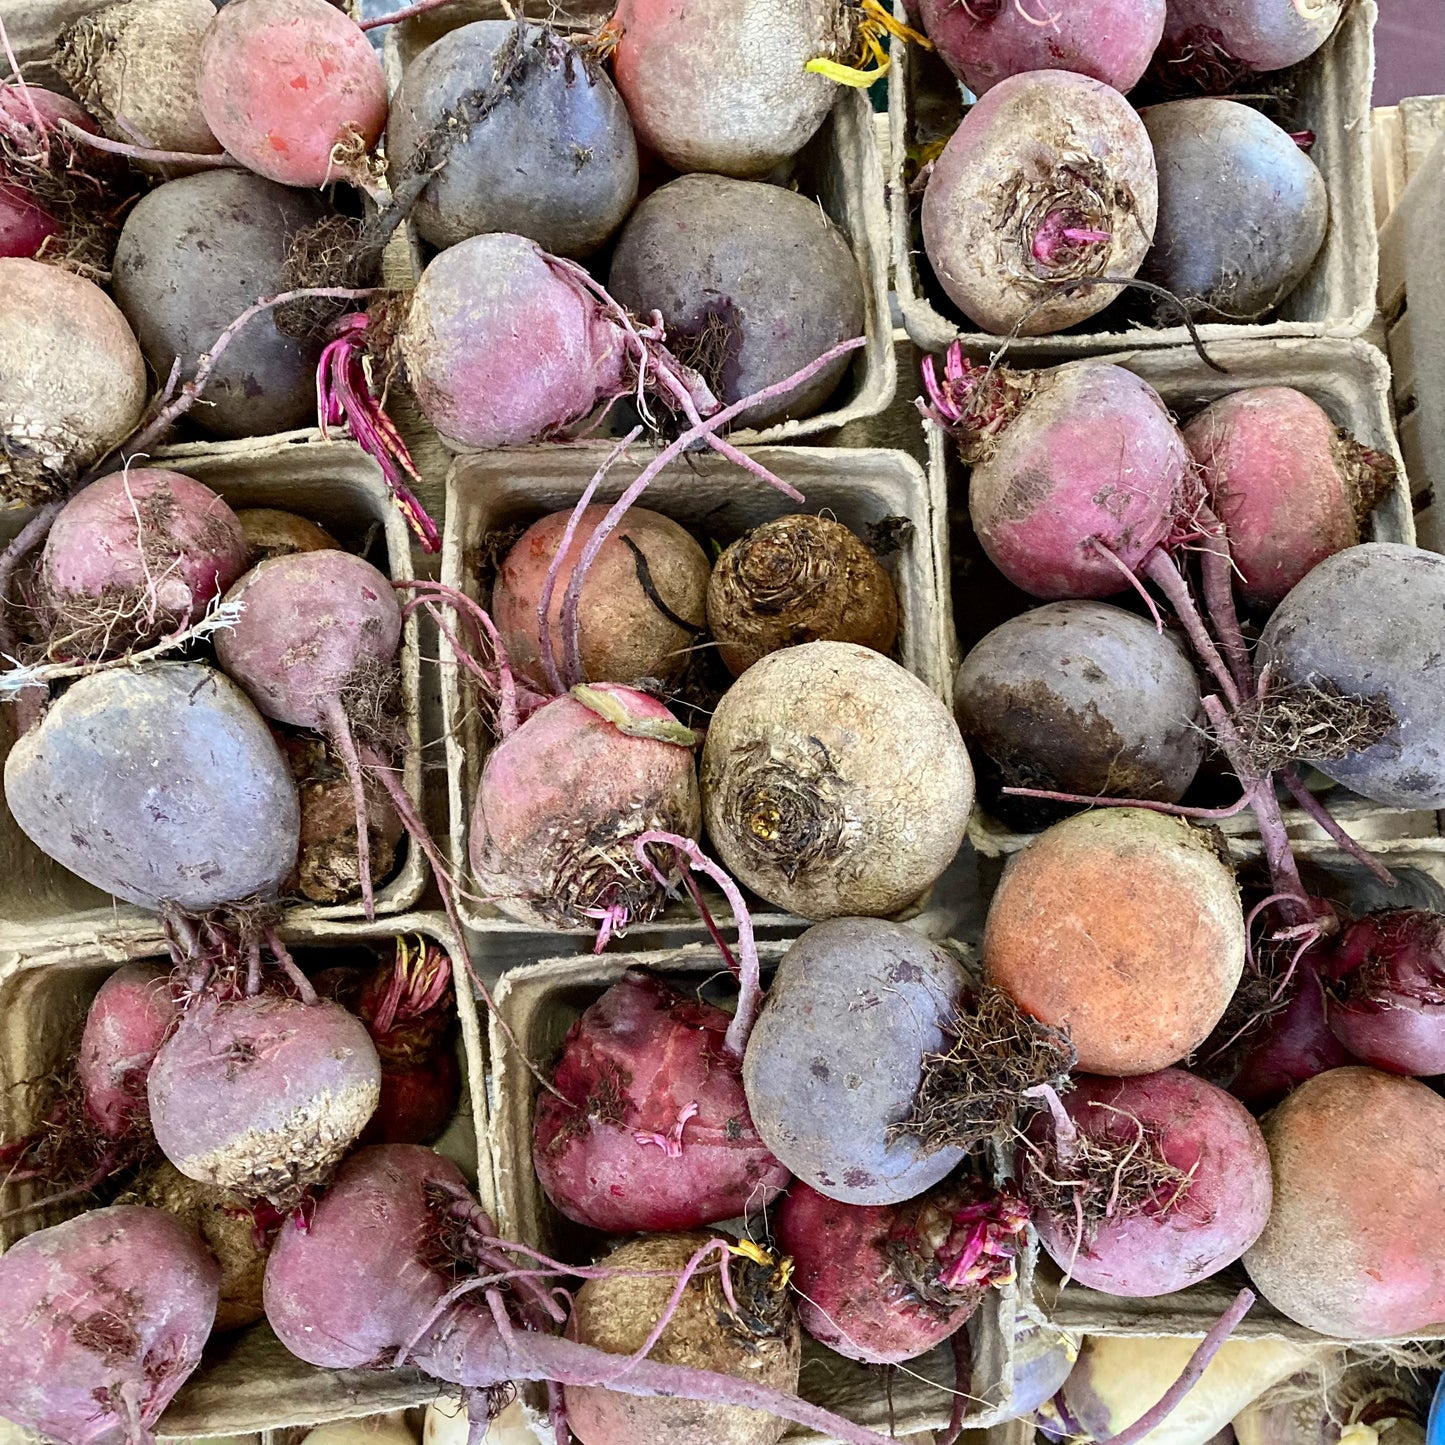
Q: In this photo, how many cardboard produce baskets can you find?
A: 9